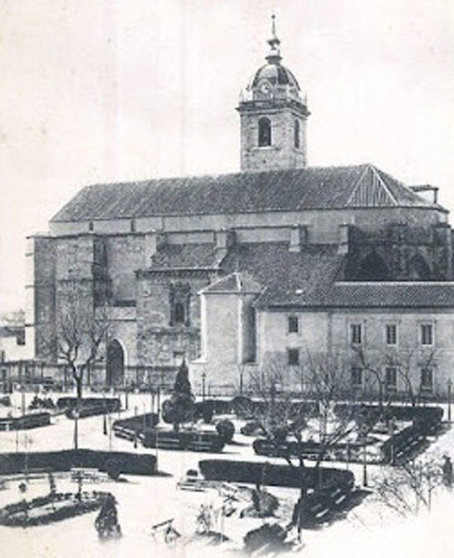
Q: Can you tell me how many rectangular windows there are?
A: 8